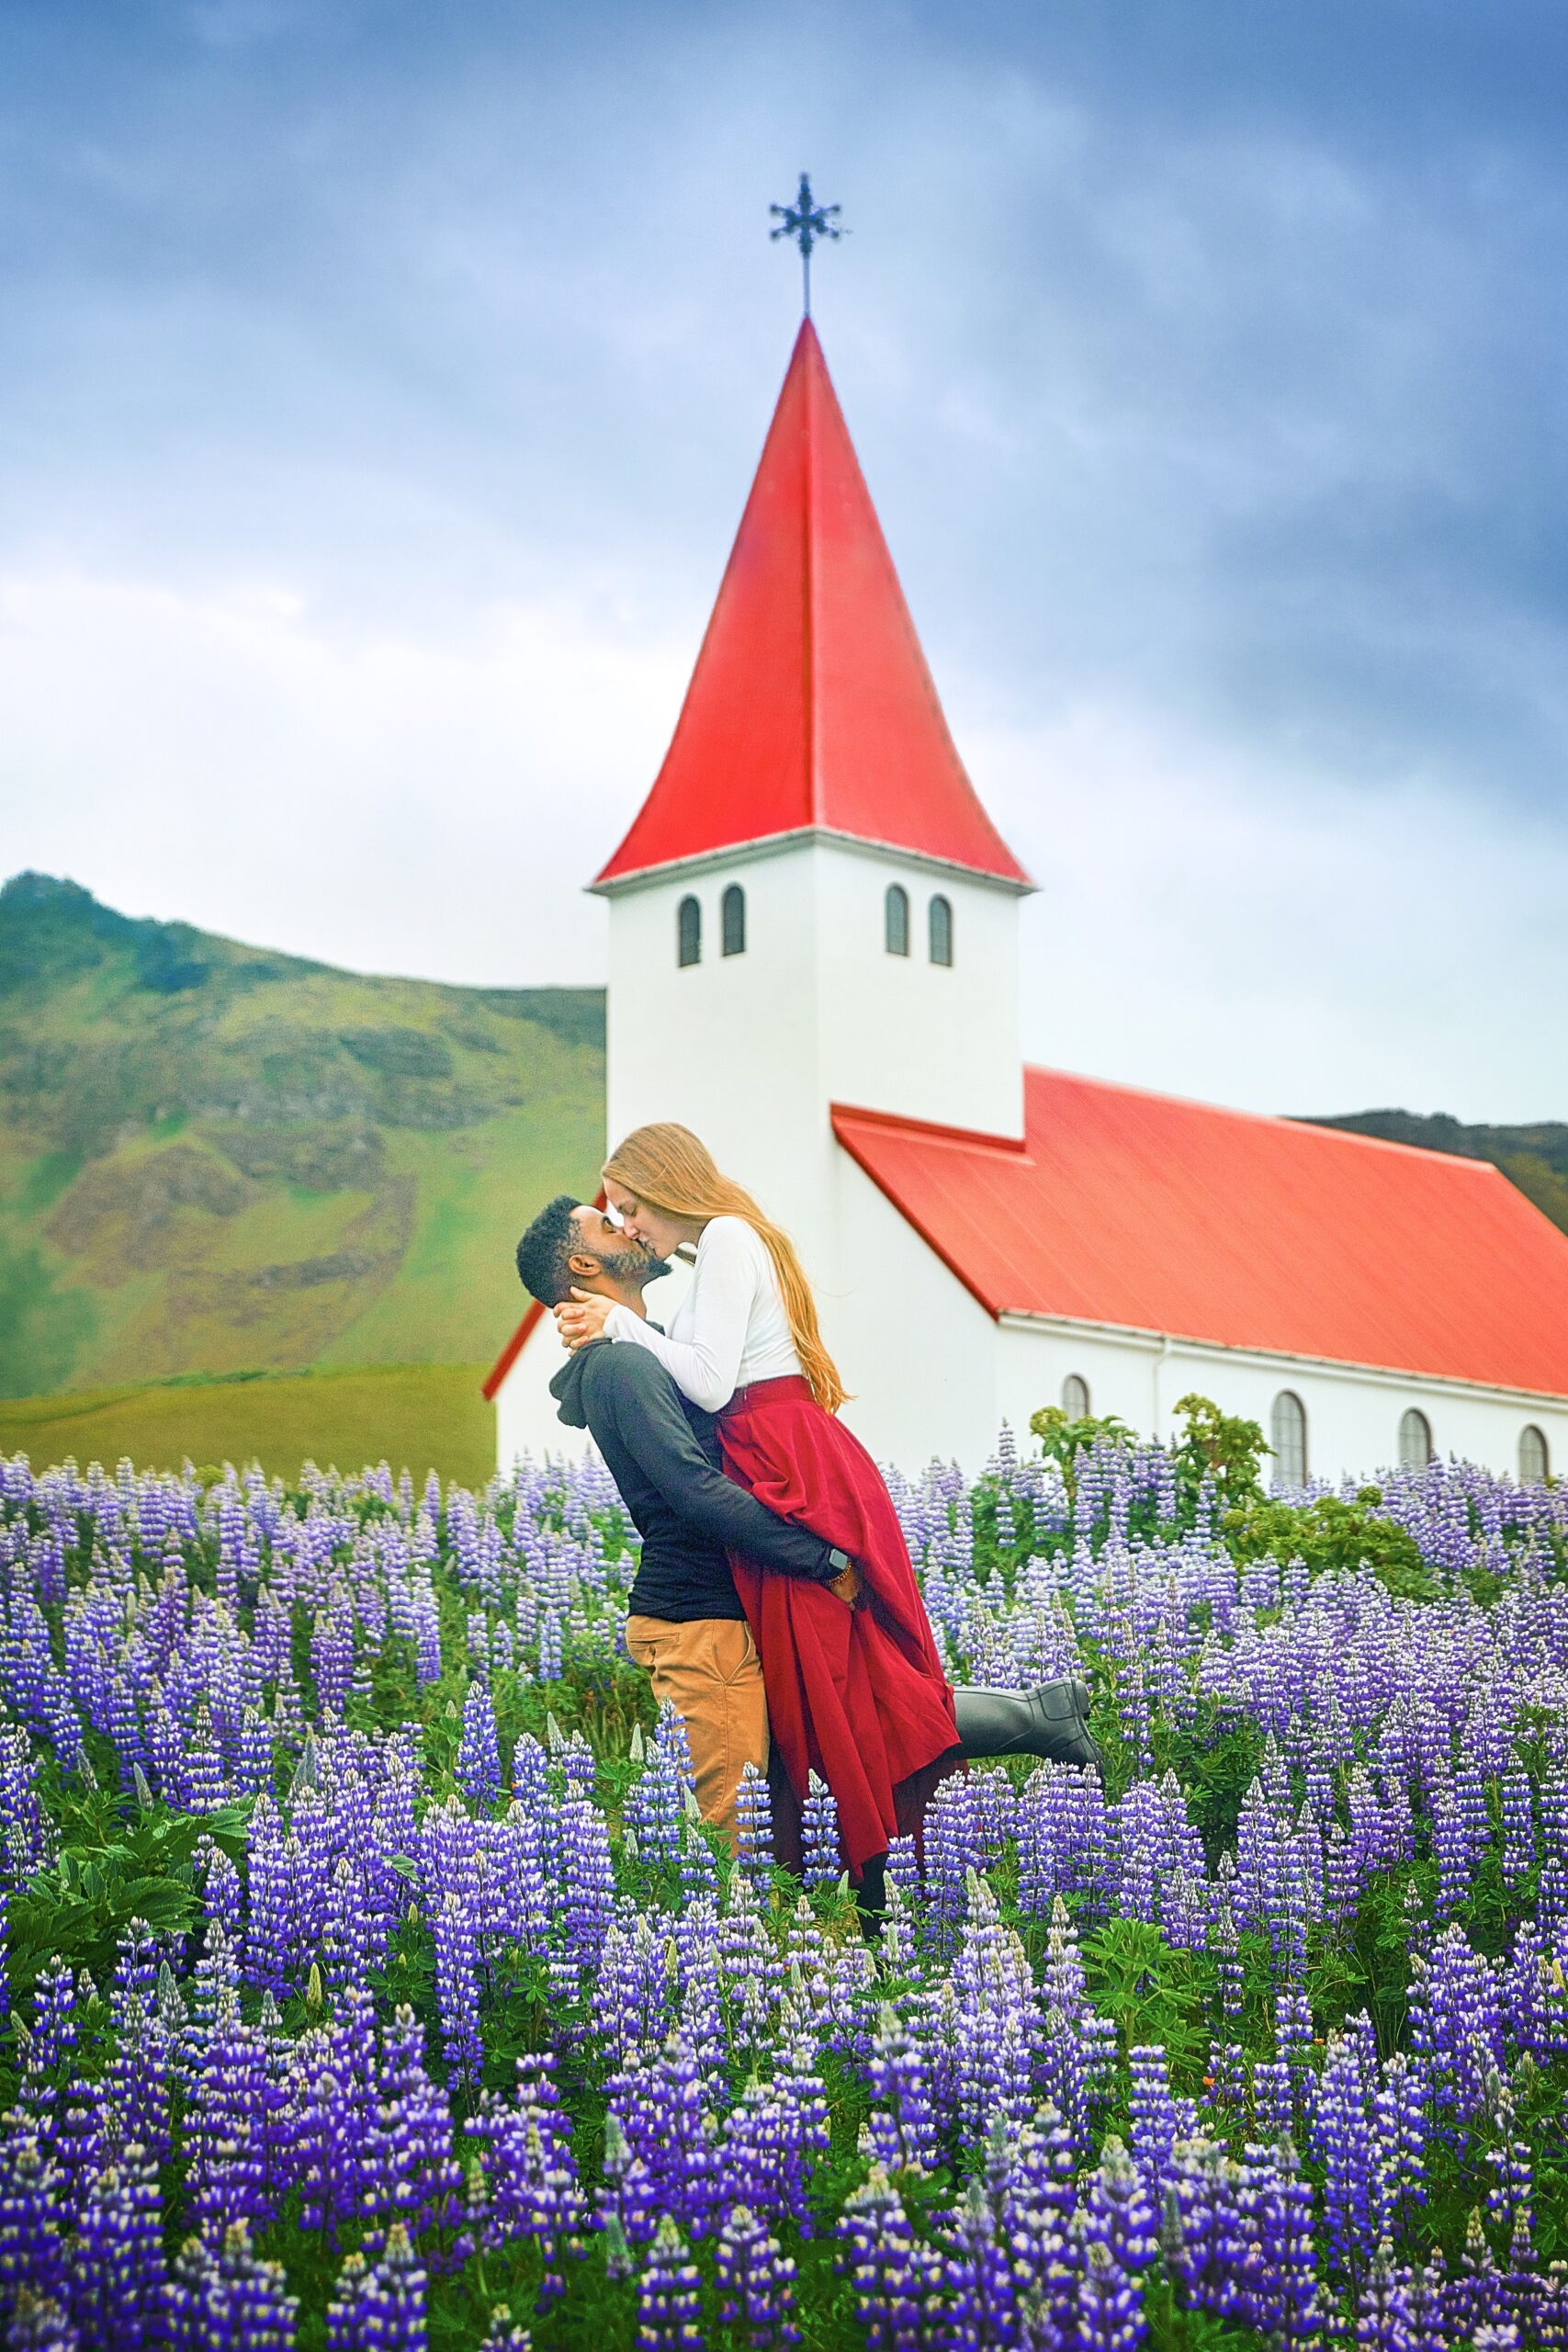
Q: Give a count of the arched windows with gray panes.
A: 8